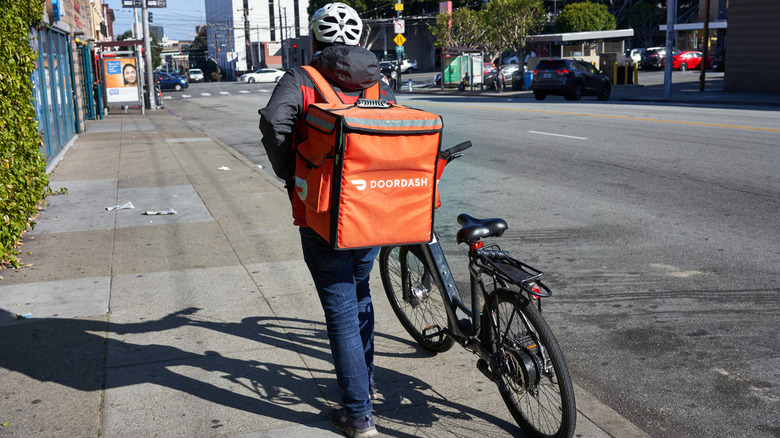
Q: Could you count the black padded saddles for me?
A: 1